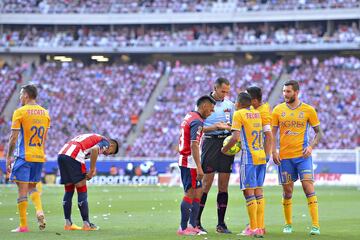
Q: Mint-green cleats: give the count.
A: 2